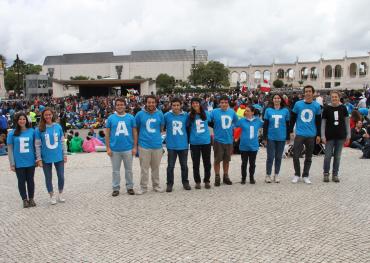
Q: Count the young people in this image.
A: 11